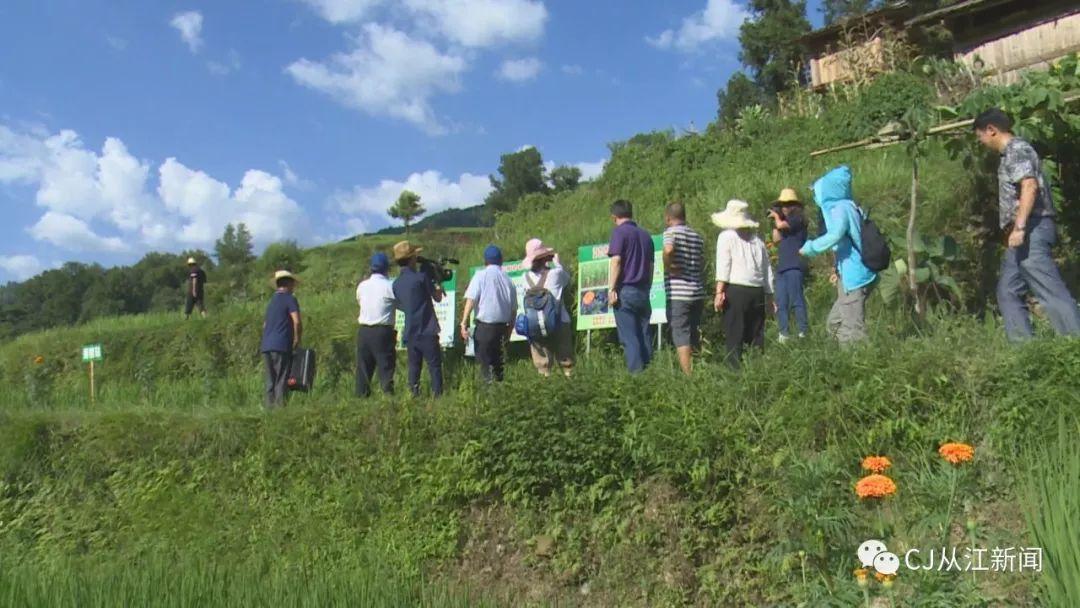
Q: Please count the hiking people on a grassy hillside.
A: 12